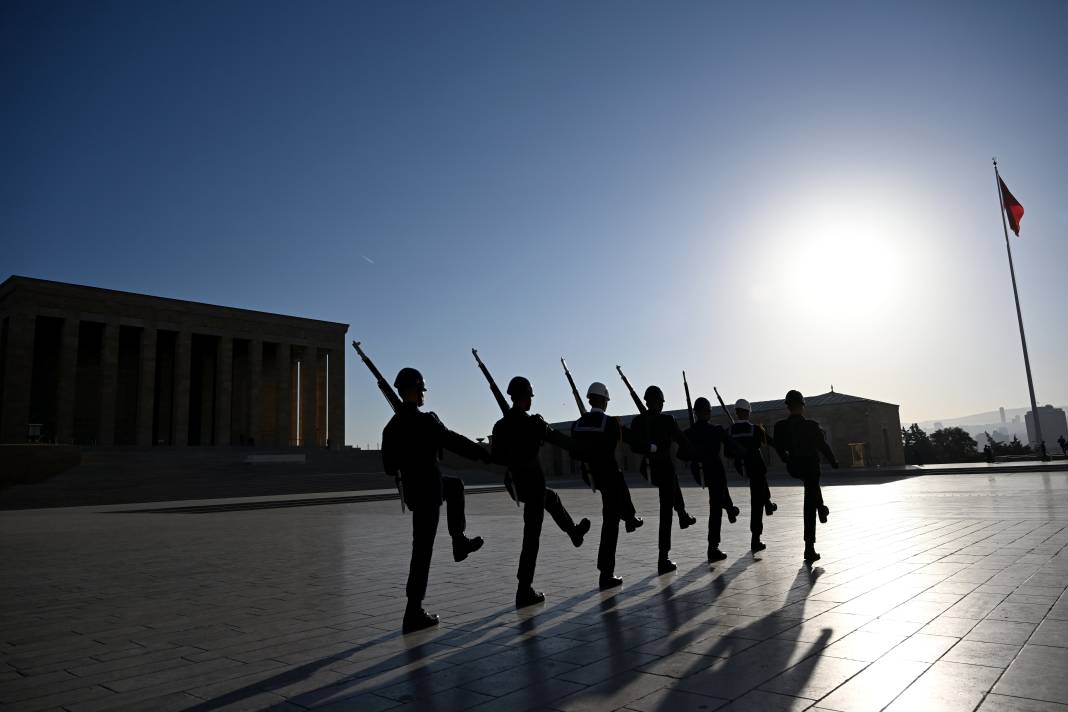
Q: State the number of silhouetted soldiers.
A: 7